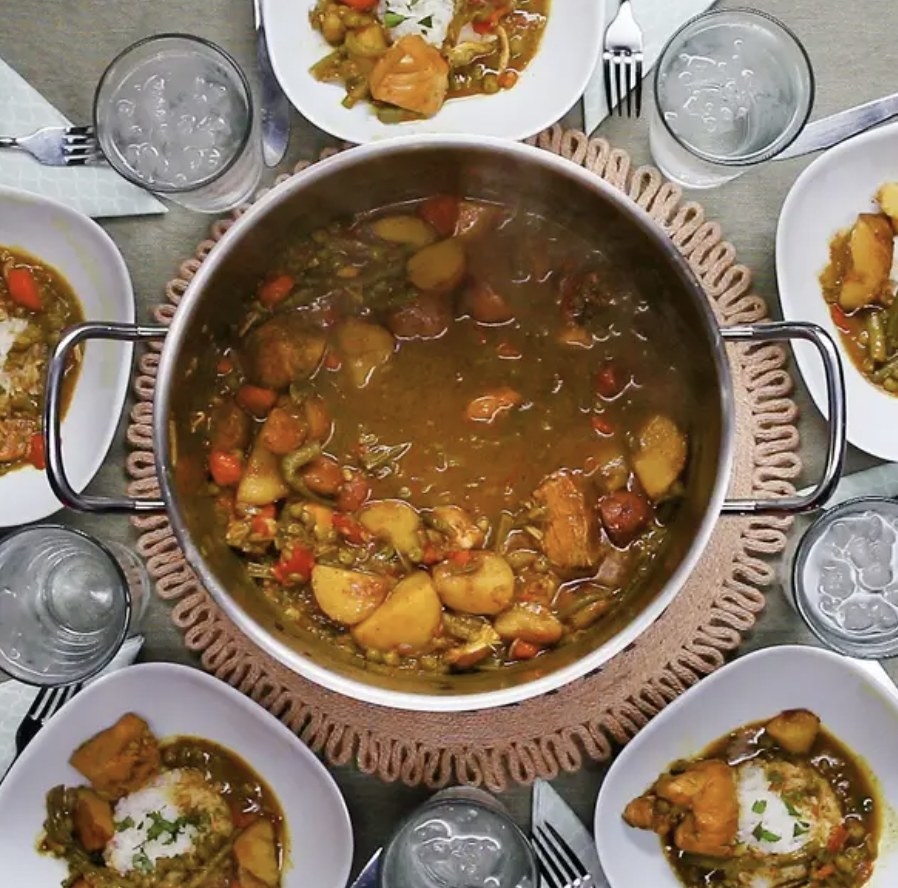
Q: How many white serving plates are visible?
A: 5